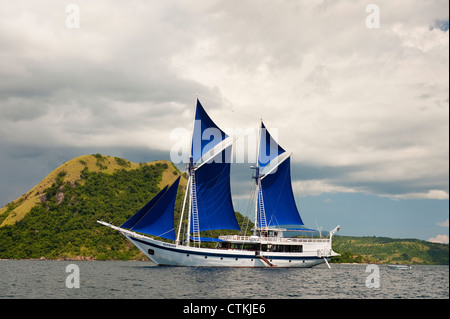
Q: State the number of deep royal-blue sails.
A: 6